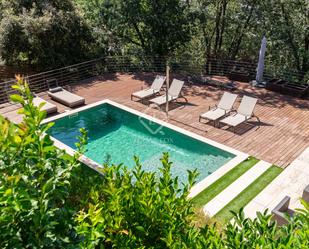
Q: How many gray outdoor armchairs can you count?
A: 2